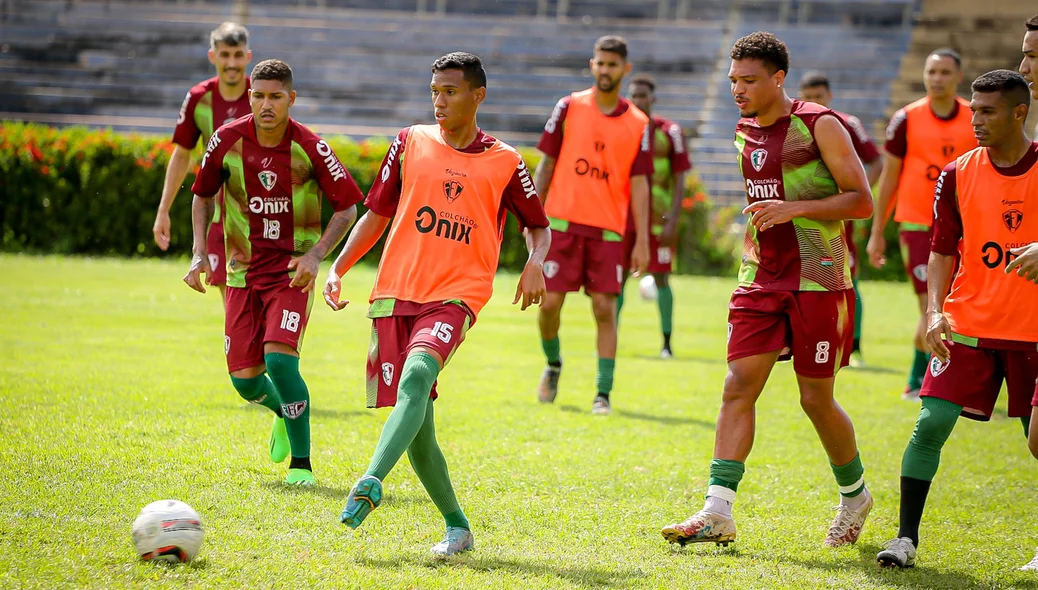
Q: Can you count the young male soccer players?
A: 10